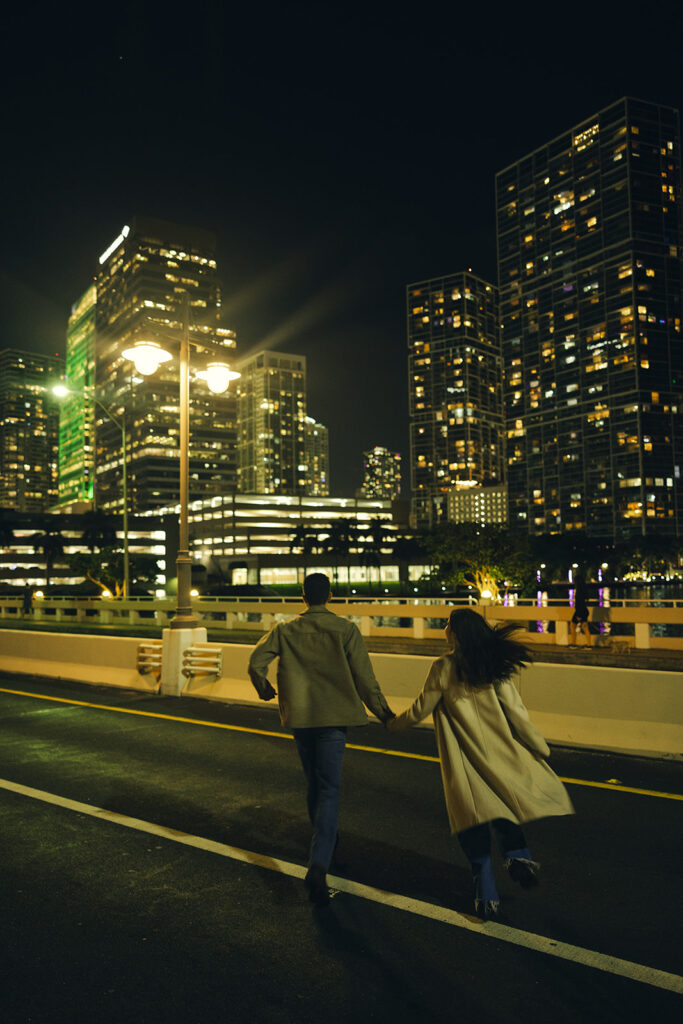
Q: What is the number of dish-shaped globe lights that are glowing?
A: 2